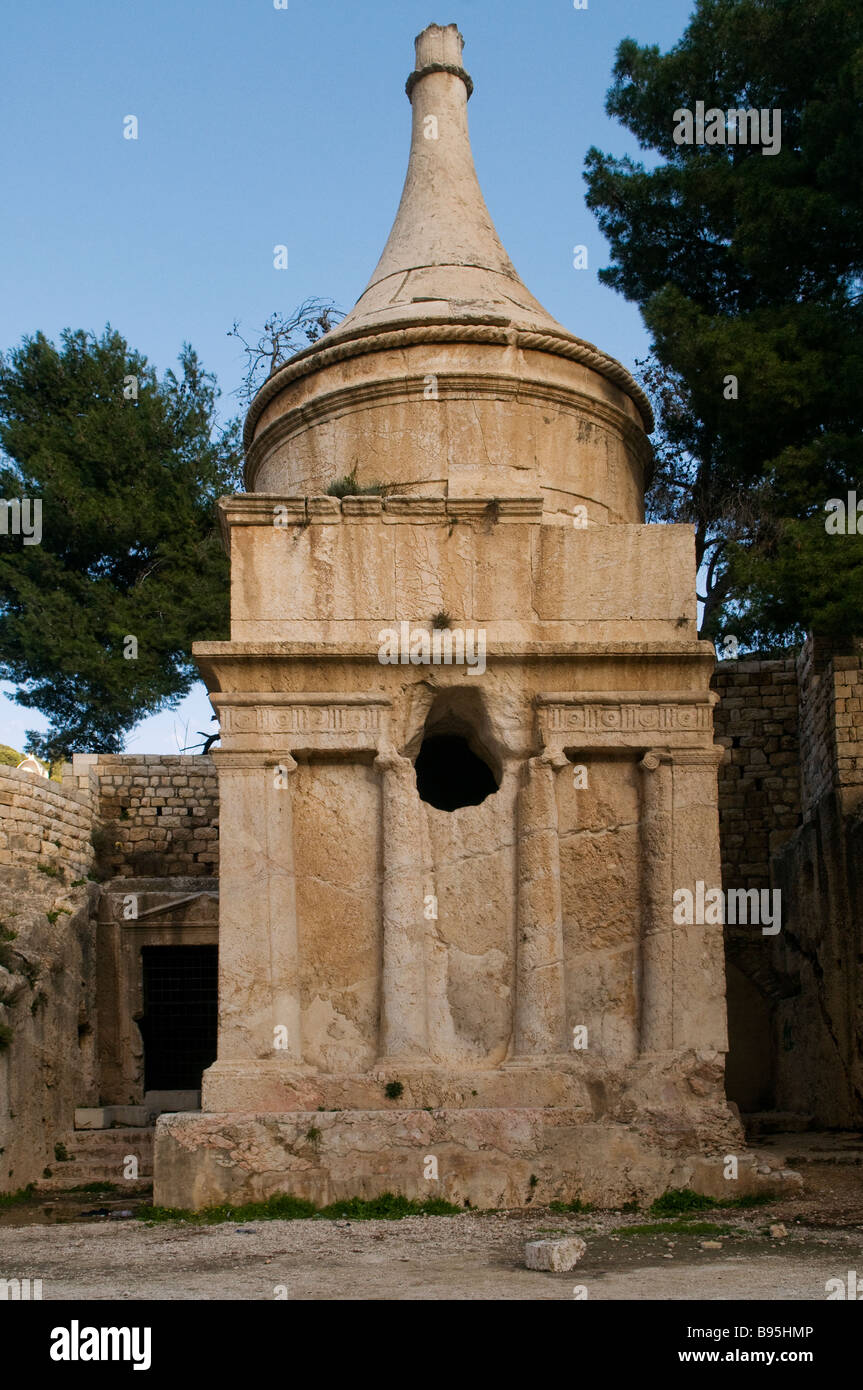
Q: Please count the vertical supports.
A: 4